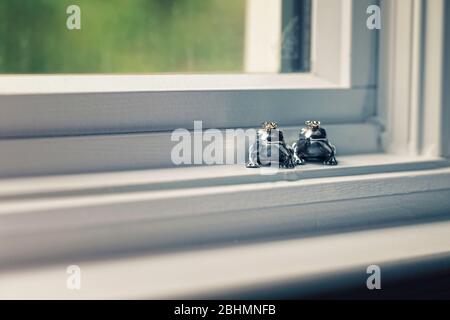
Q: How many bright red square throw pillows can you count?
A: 0